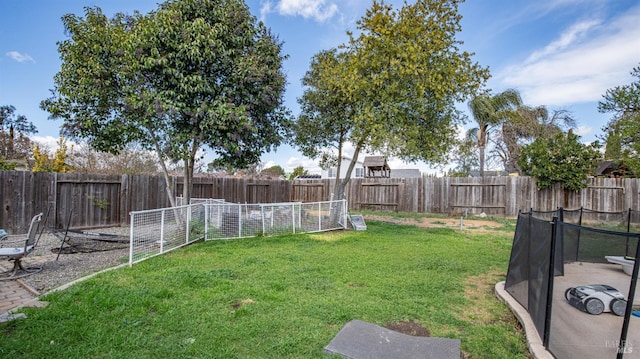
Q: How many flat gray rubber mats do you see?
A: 1